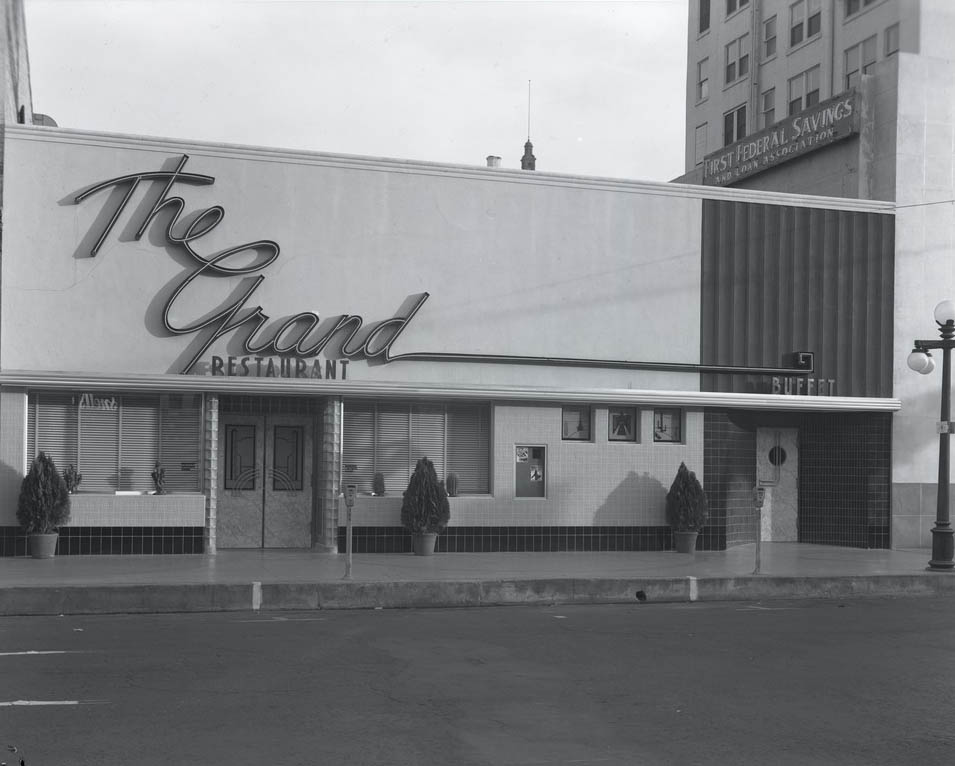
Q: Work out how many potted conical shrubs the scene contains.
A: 3